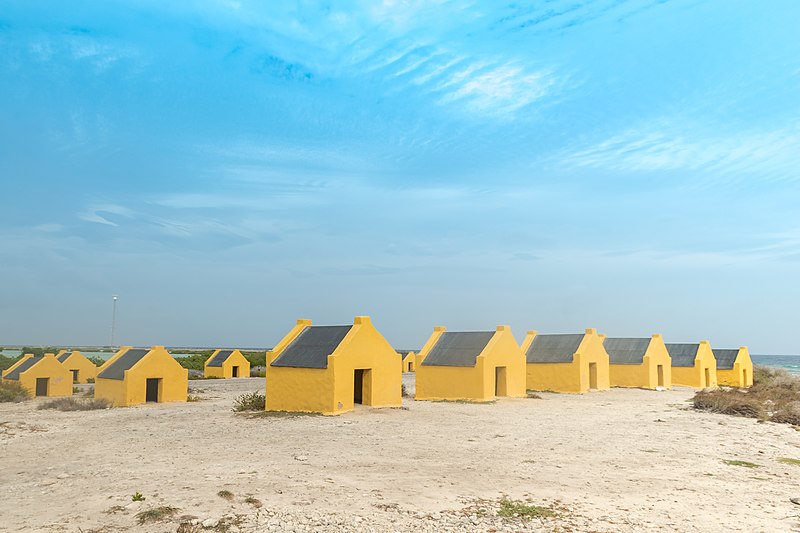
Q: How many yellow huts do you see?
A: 11